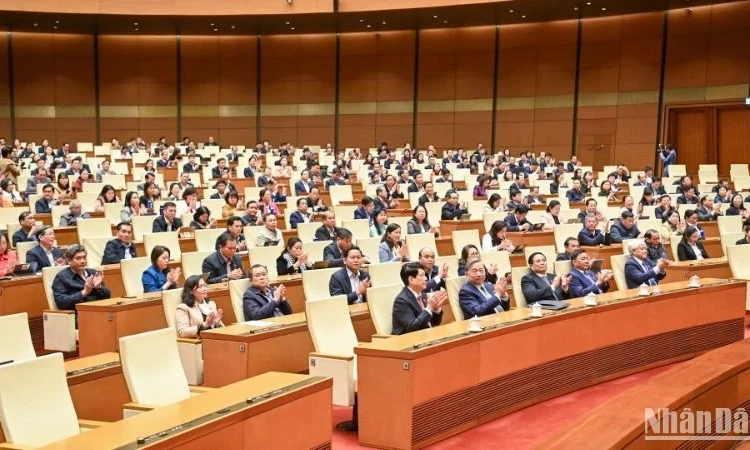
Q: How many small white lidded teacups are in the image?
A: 5